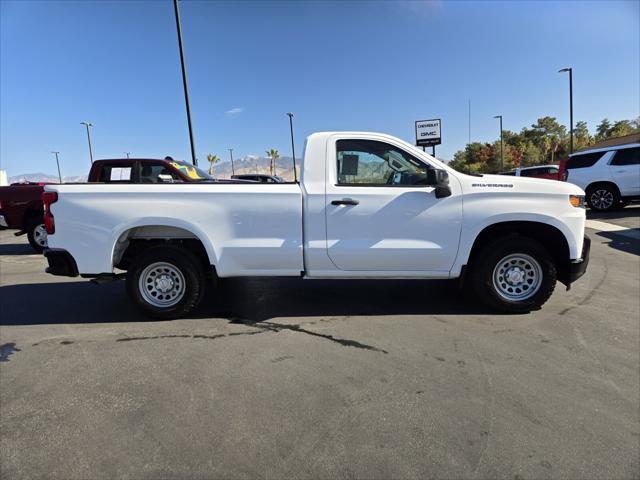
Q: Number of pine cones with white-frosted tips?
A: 0